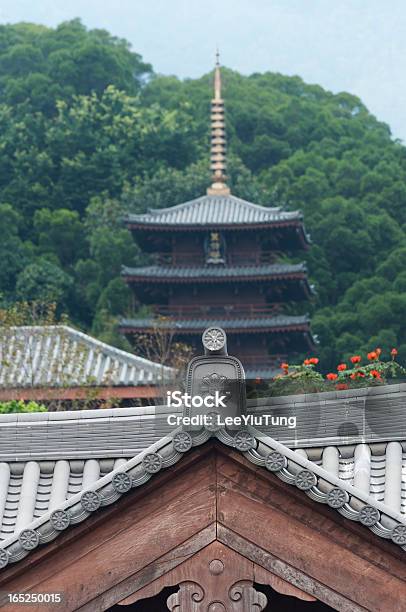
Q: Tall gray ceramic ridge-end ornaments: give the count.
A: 1